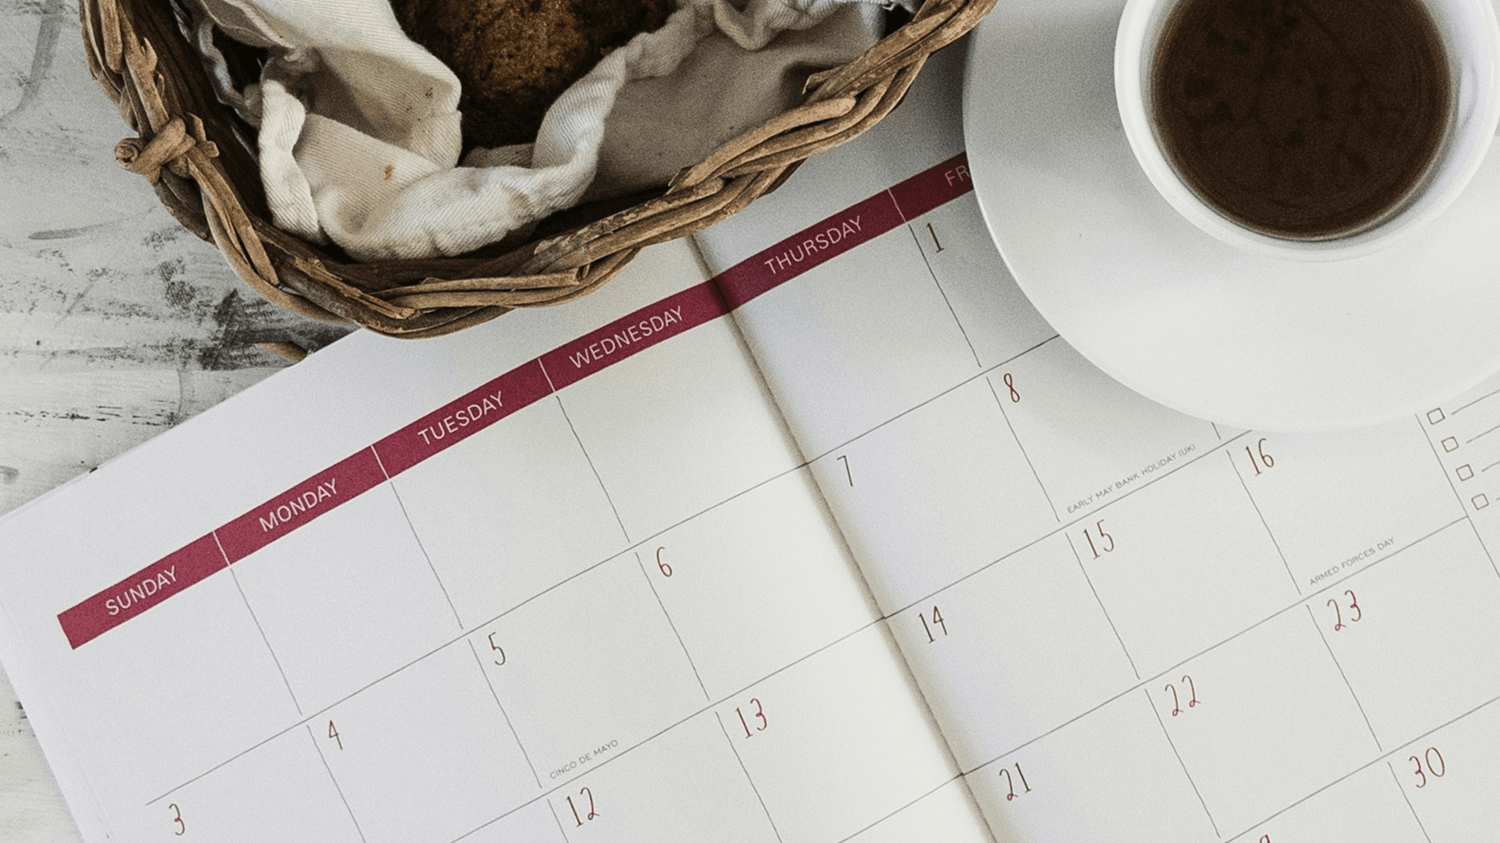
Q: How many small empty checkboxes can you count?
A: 4